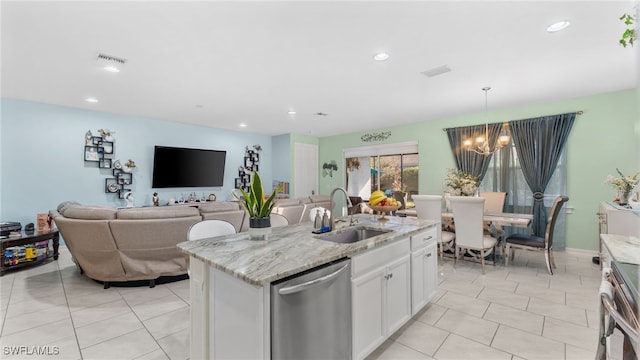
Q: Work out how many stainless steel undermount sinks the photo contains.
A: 1